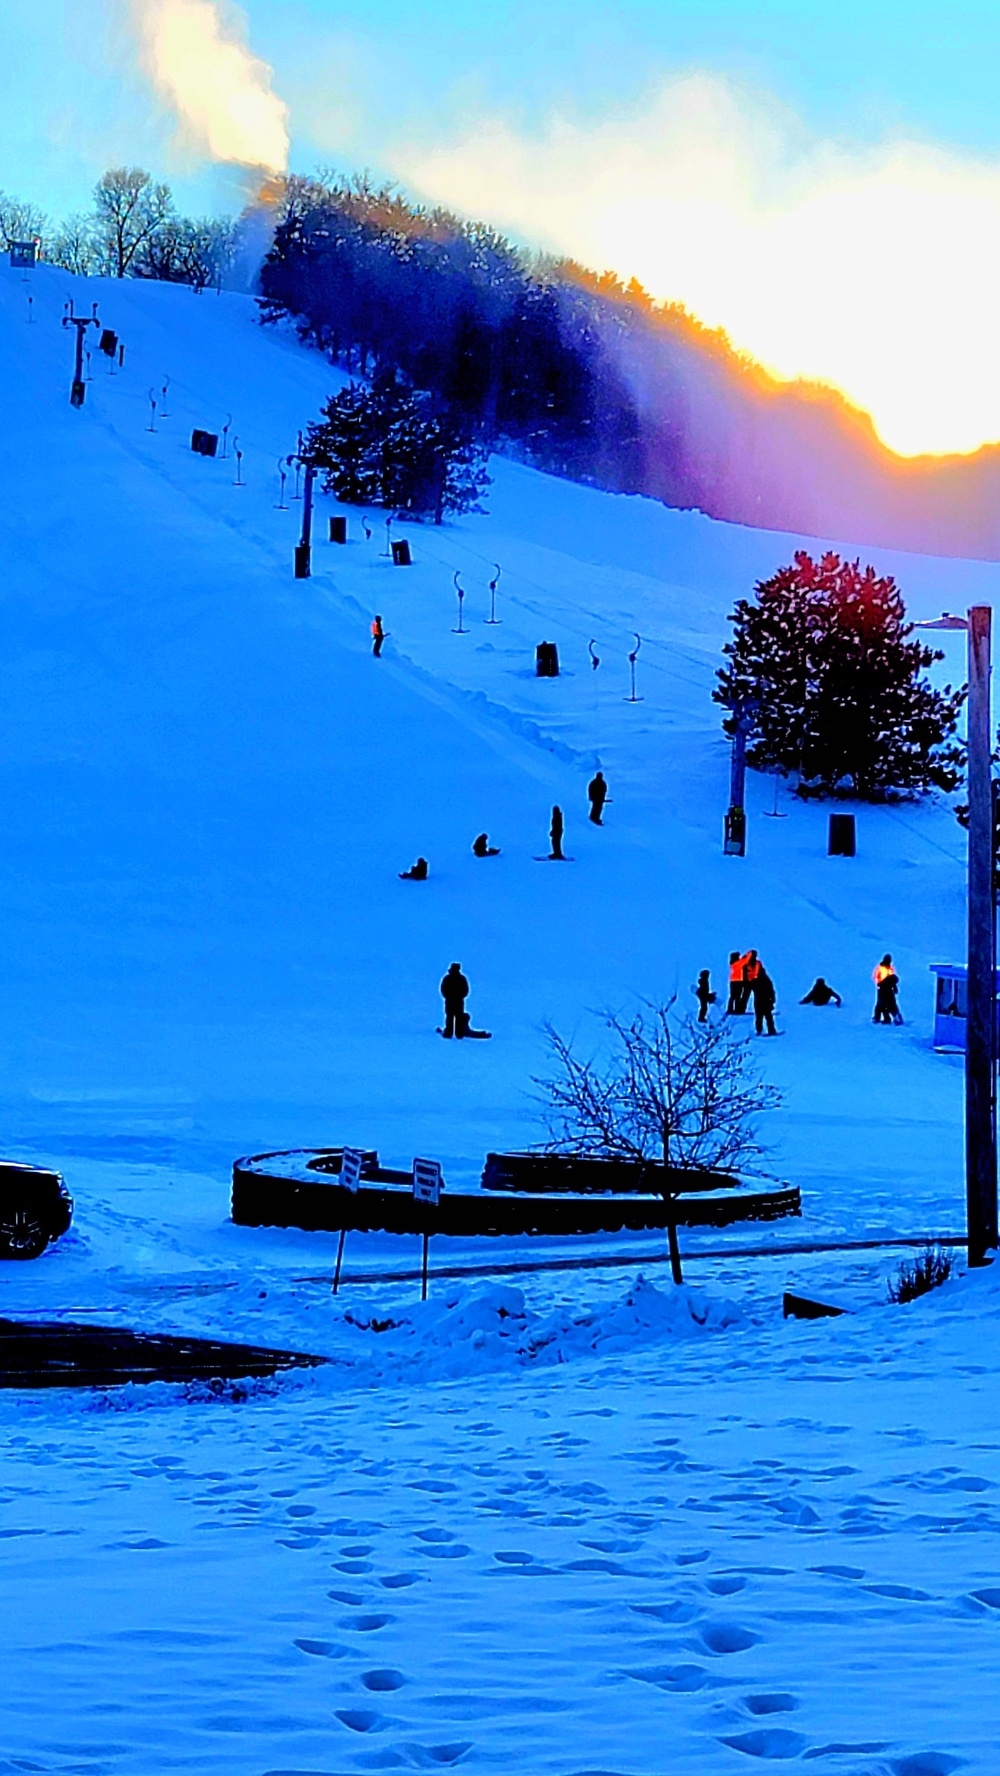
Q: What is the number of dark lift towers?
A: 3